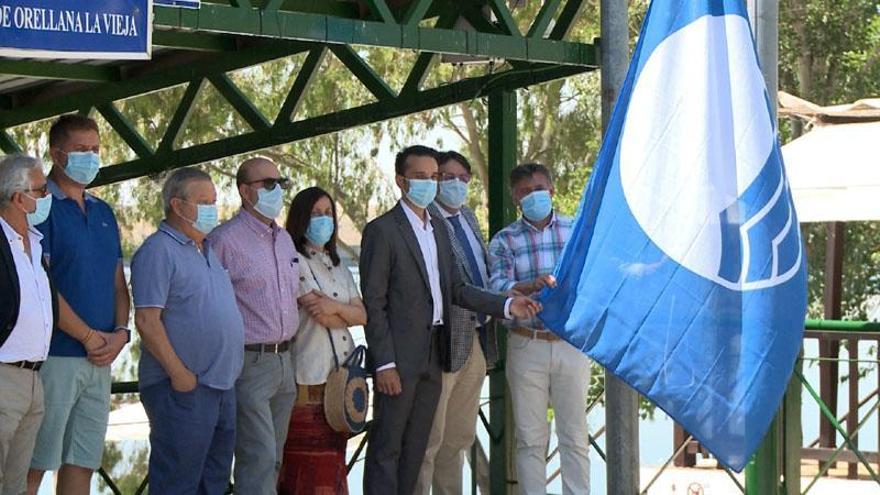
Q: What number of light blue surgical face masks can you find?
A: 8